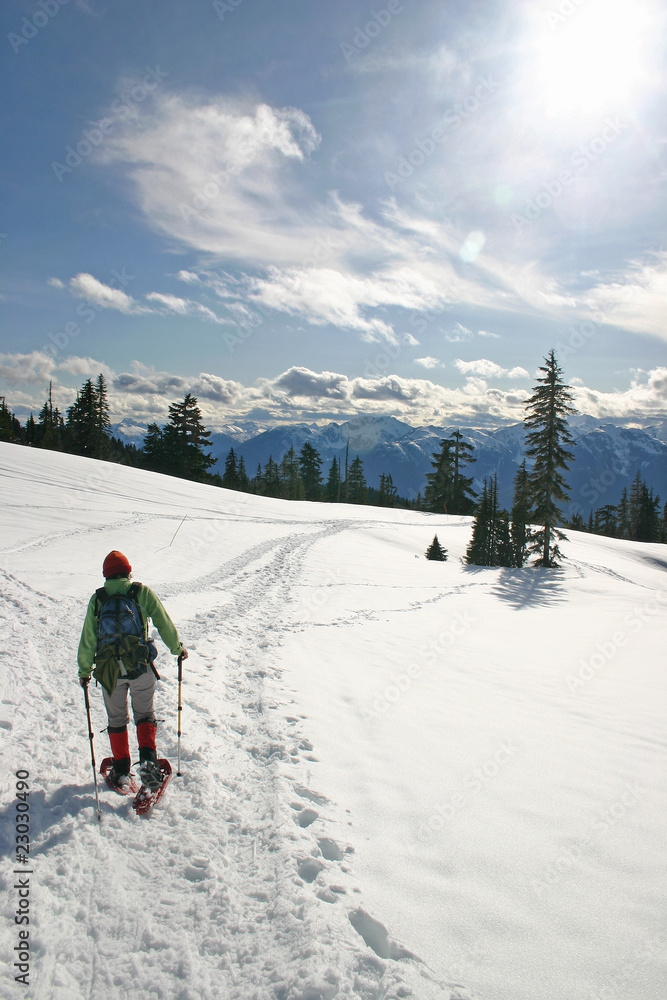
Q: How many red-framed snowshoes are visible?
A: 2